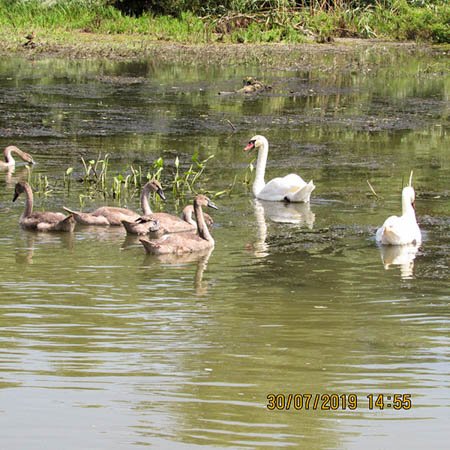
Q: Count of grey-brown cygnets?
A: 5